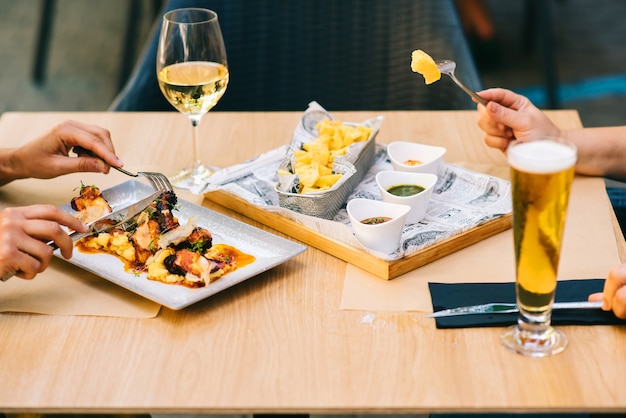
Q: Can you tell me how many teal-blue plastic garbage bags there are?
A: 0